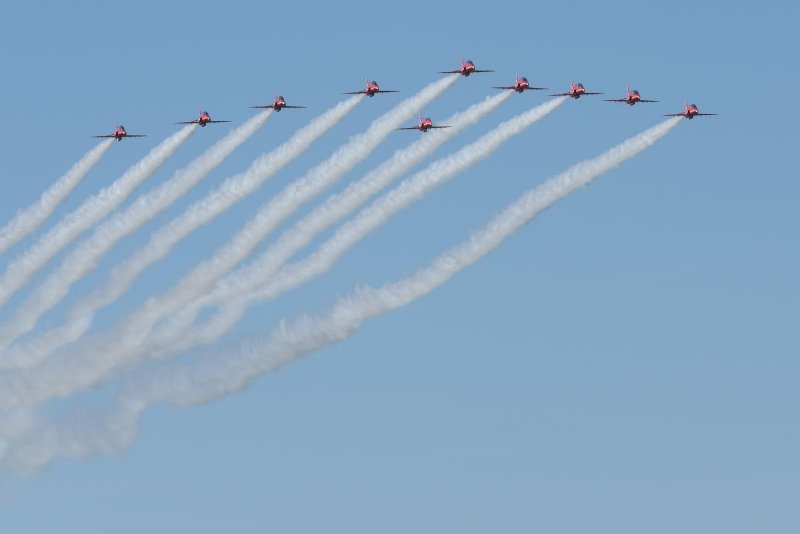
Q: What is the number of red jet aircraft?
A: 10